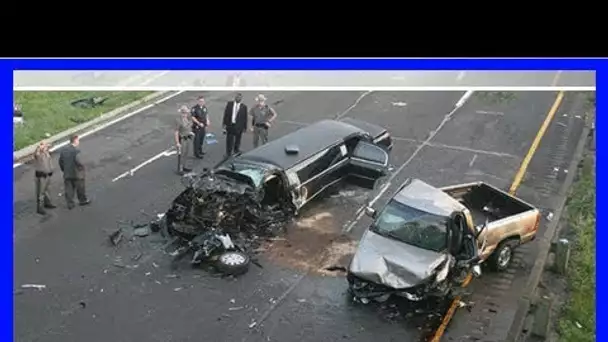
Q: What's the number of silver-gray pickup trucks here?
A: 1